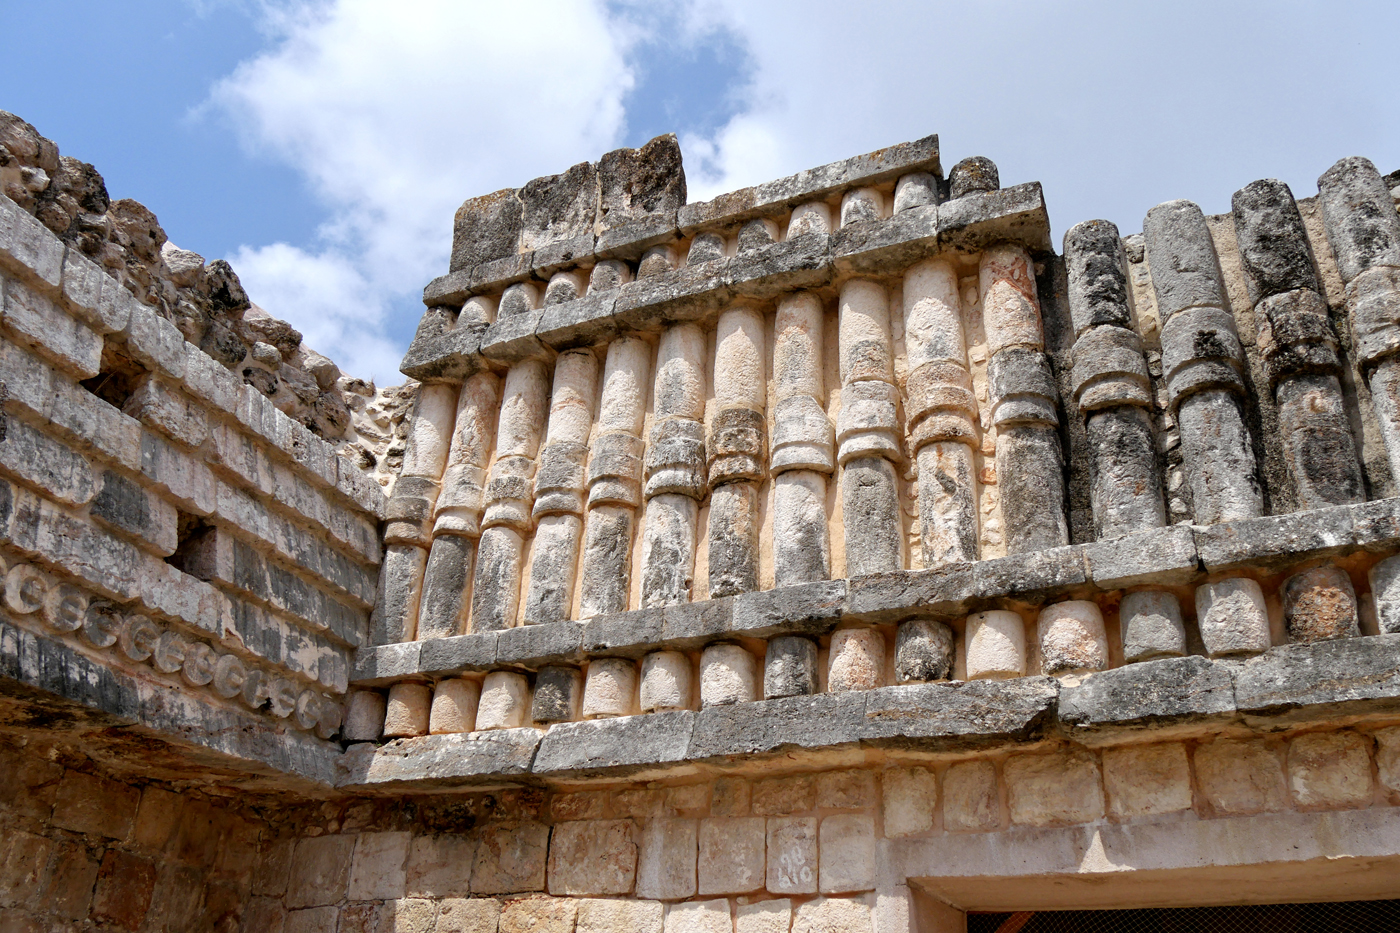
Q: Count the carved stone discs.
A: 12